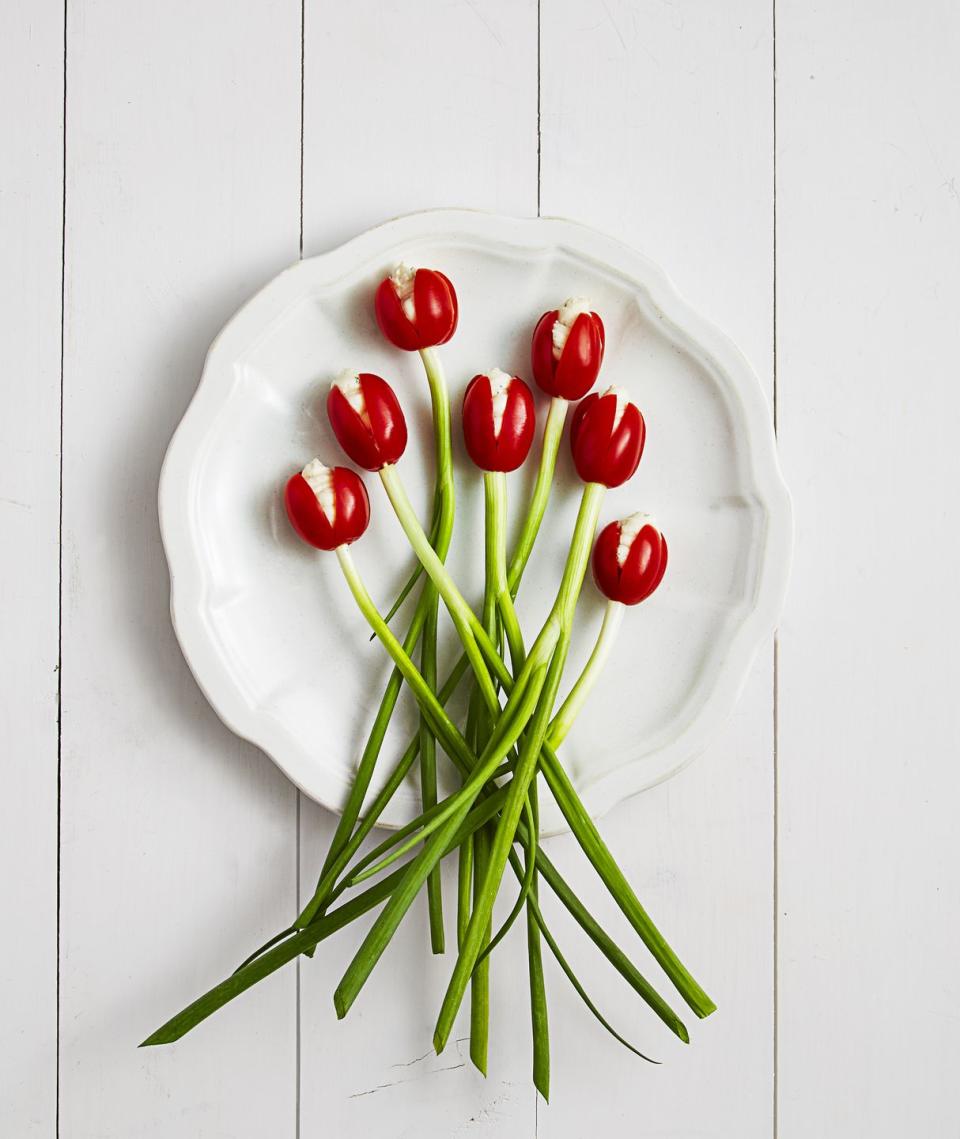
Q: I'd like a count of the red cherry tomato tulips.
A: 7